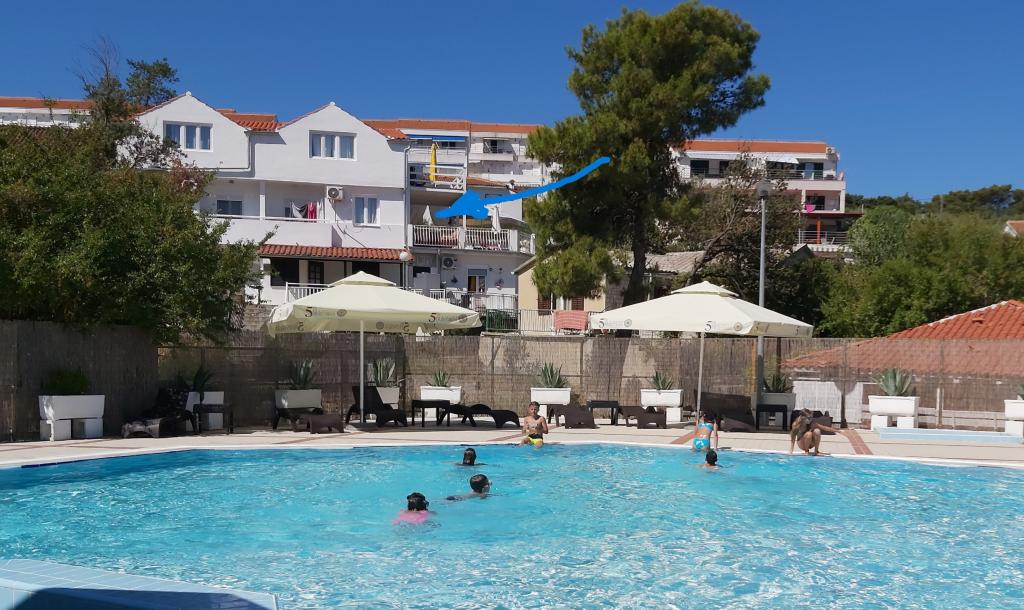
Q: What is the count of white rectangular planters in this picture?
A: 10